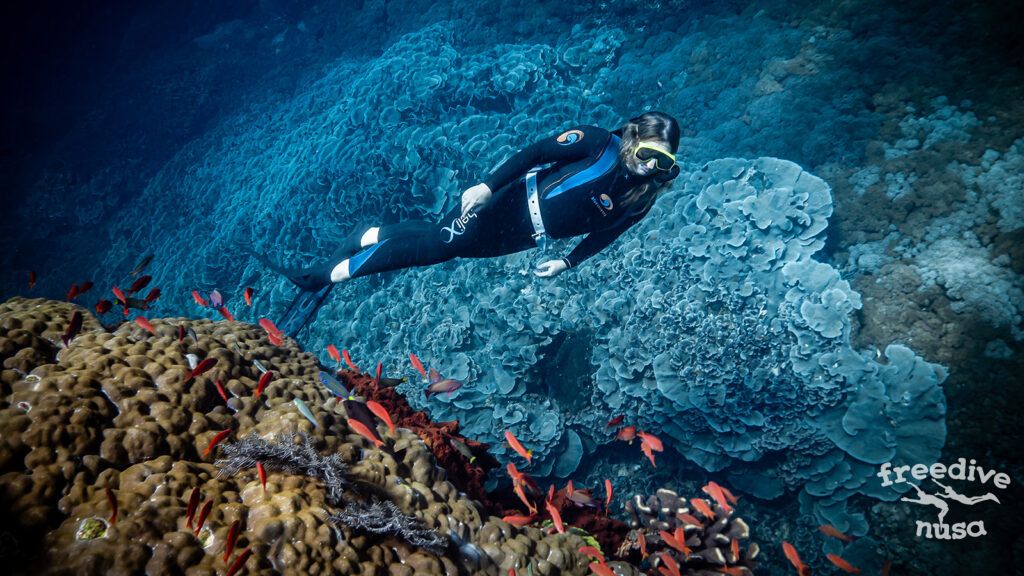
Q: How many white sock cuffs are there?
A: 2